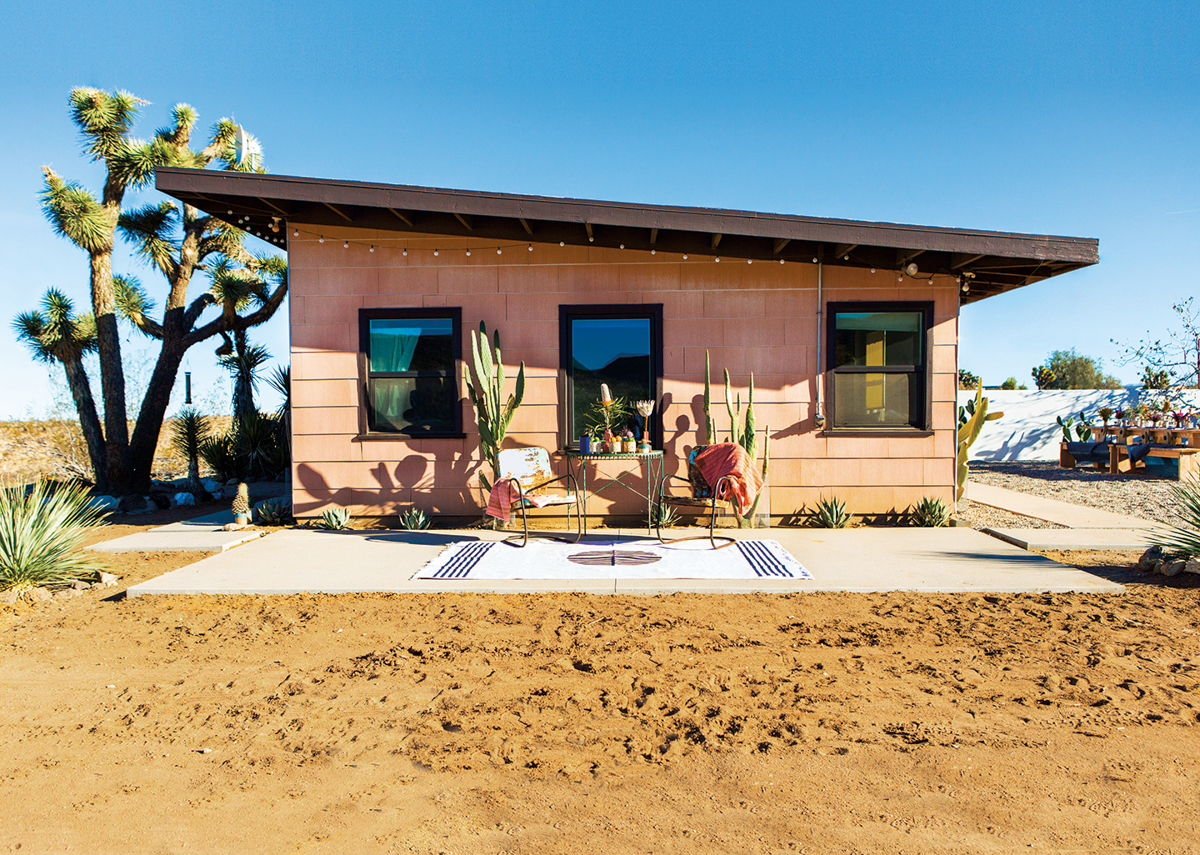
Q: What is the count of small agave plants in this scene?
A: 6